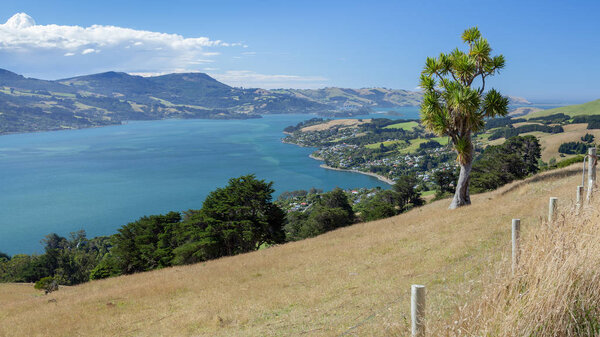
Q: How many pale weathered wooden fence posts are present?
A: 5